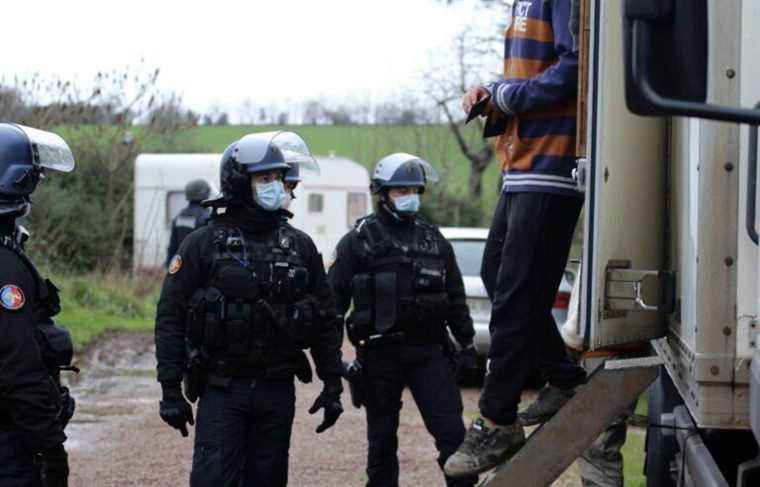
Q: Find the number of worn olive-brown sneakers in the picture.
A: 2